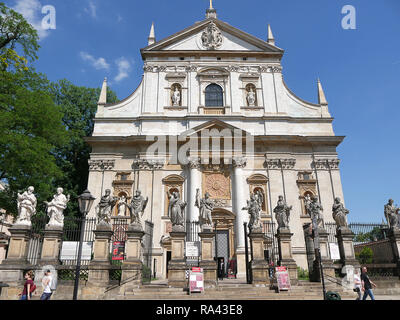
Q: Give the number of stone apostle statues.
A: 11